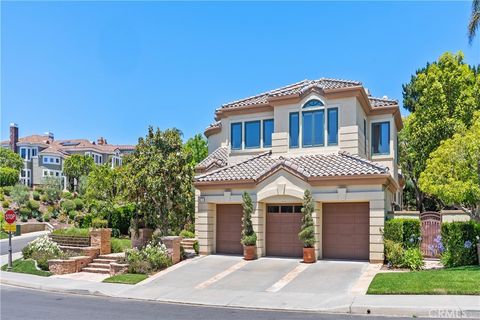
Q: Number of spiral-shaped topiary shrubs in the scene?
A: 2